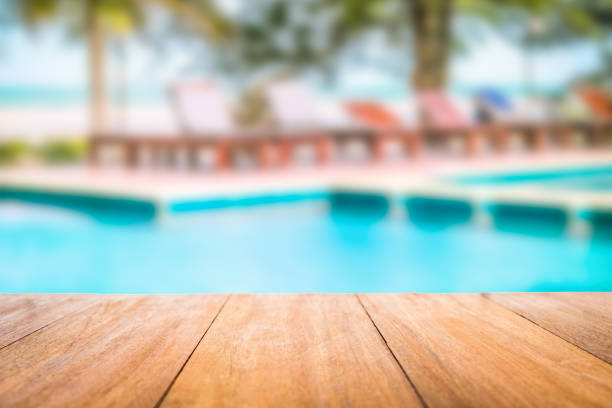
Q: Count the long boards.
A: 5